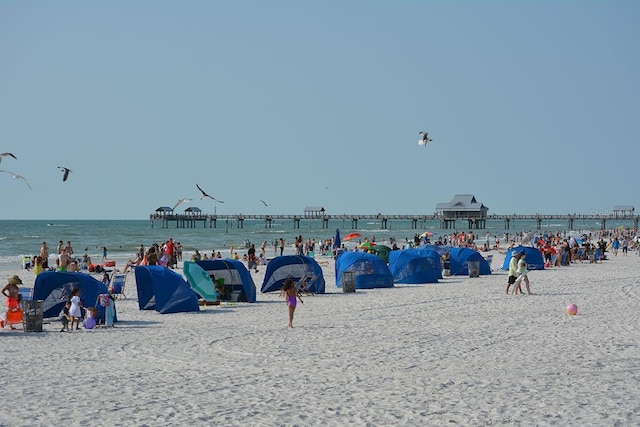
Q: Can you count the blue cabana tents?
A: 8